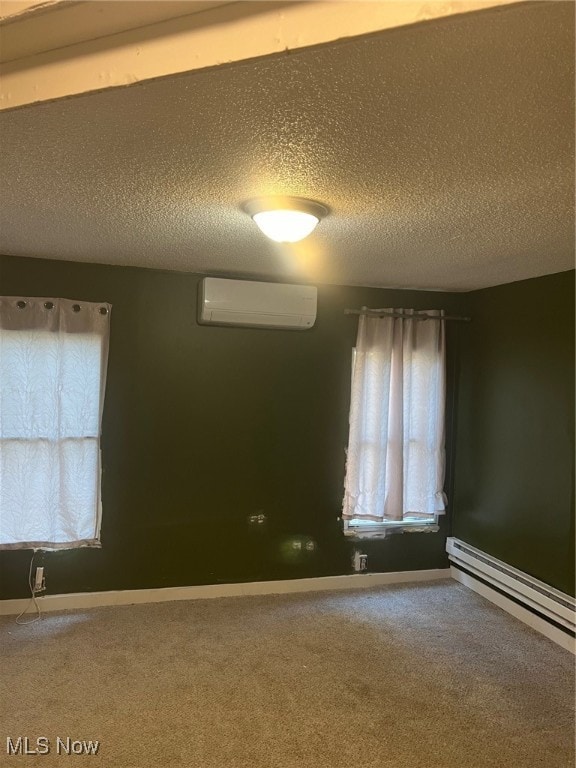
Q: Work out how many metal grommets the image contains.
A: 4